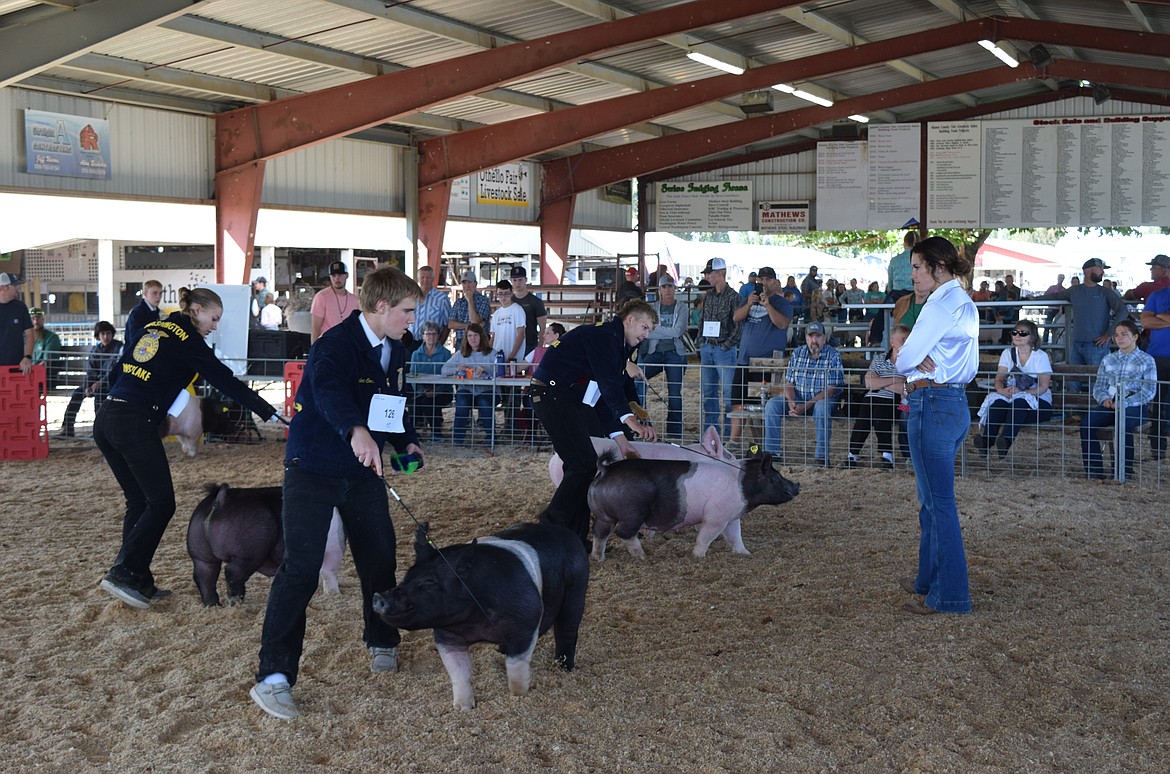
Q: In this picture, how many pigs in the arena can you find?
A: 5